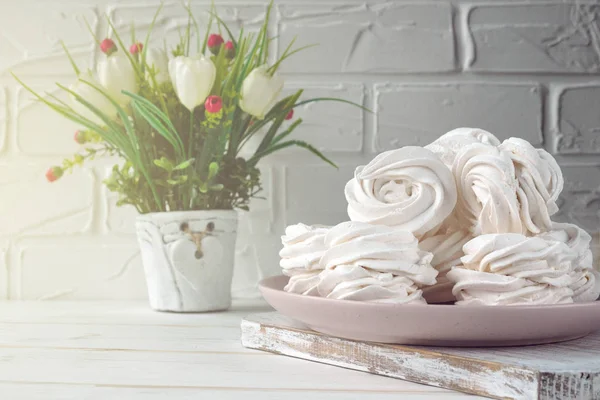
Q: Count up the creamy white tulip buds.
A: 5